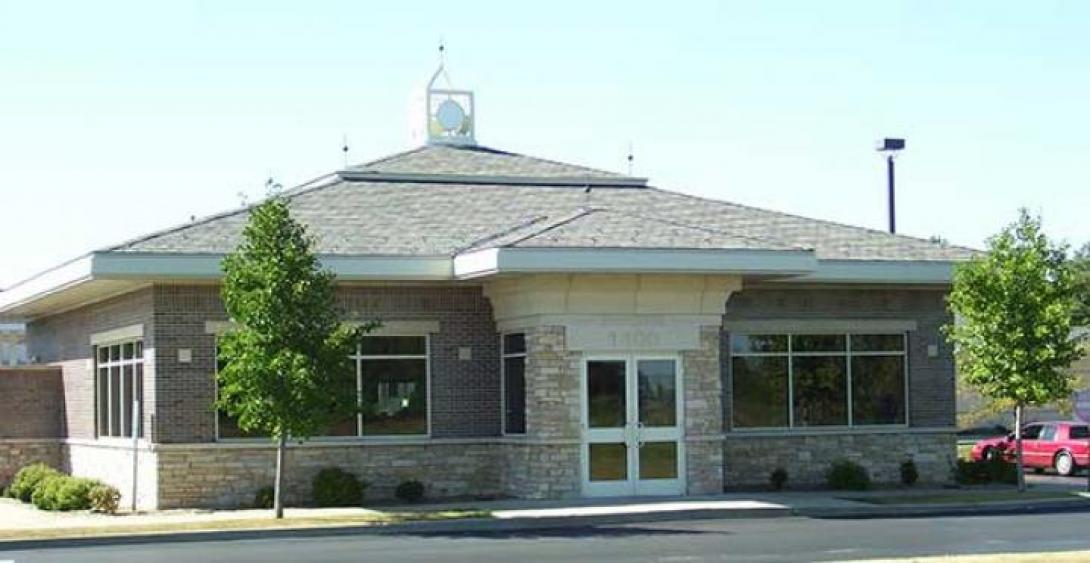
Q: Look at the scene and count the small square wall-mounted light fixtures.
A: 3